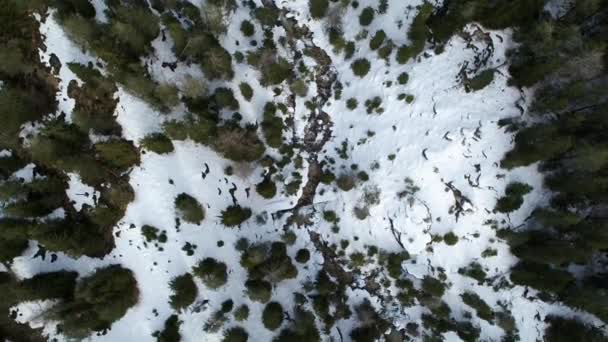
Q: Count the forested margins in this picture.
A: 2